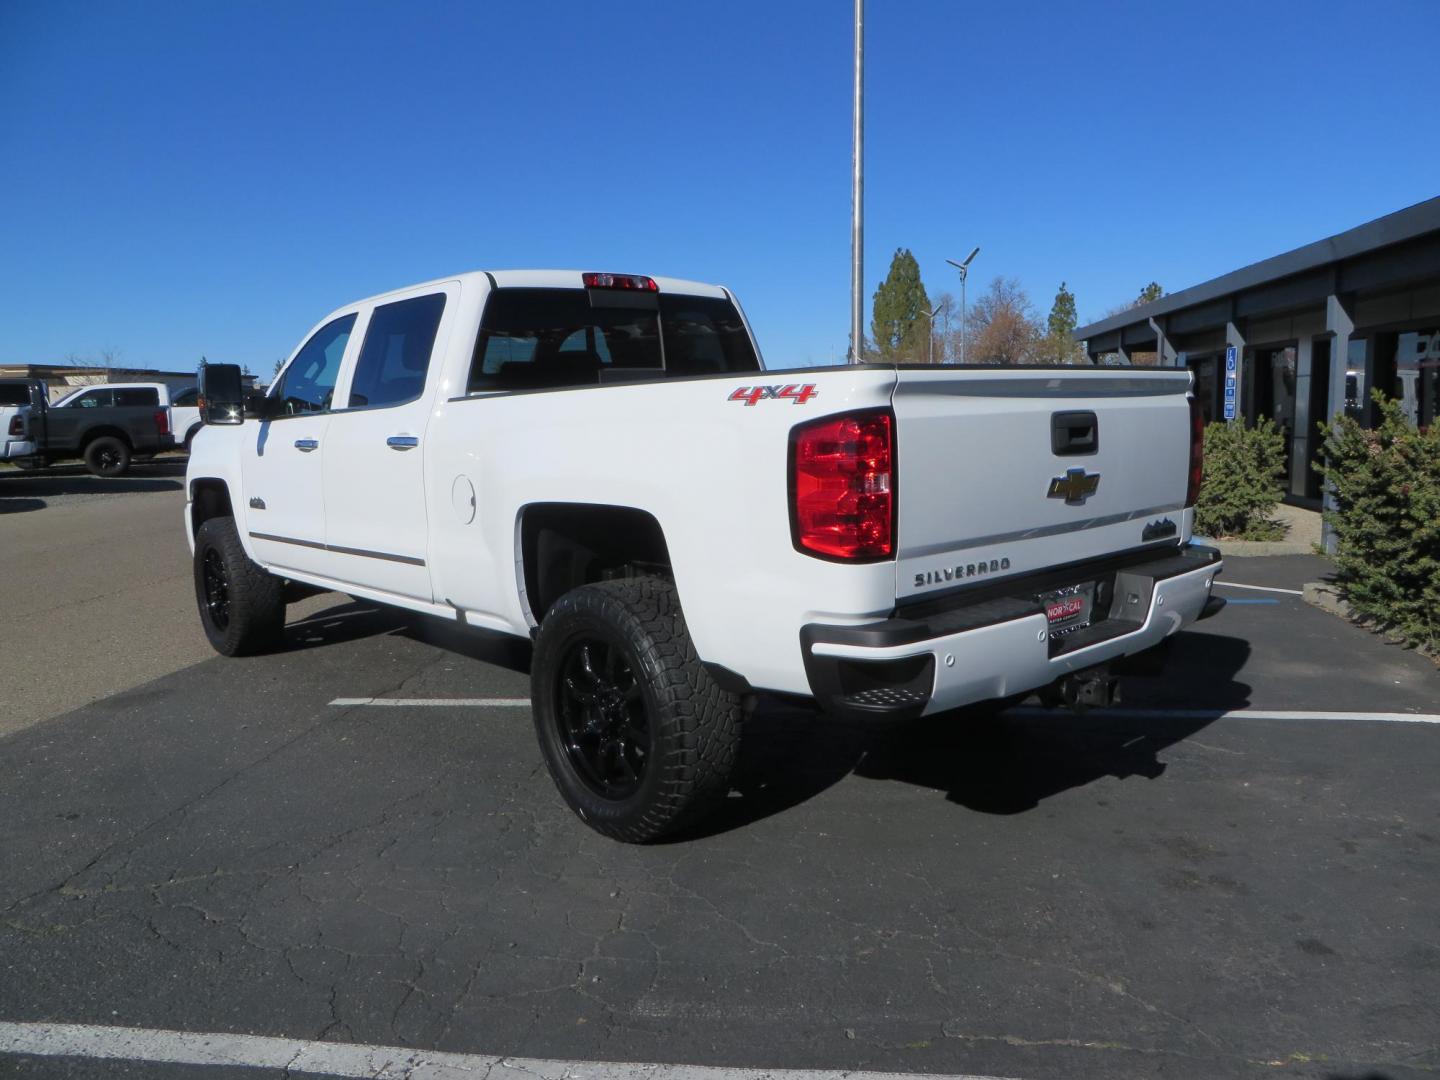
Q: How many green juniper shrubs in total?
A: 2